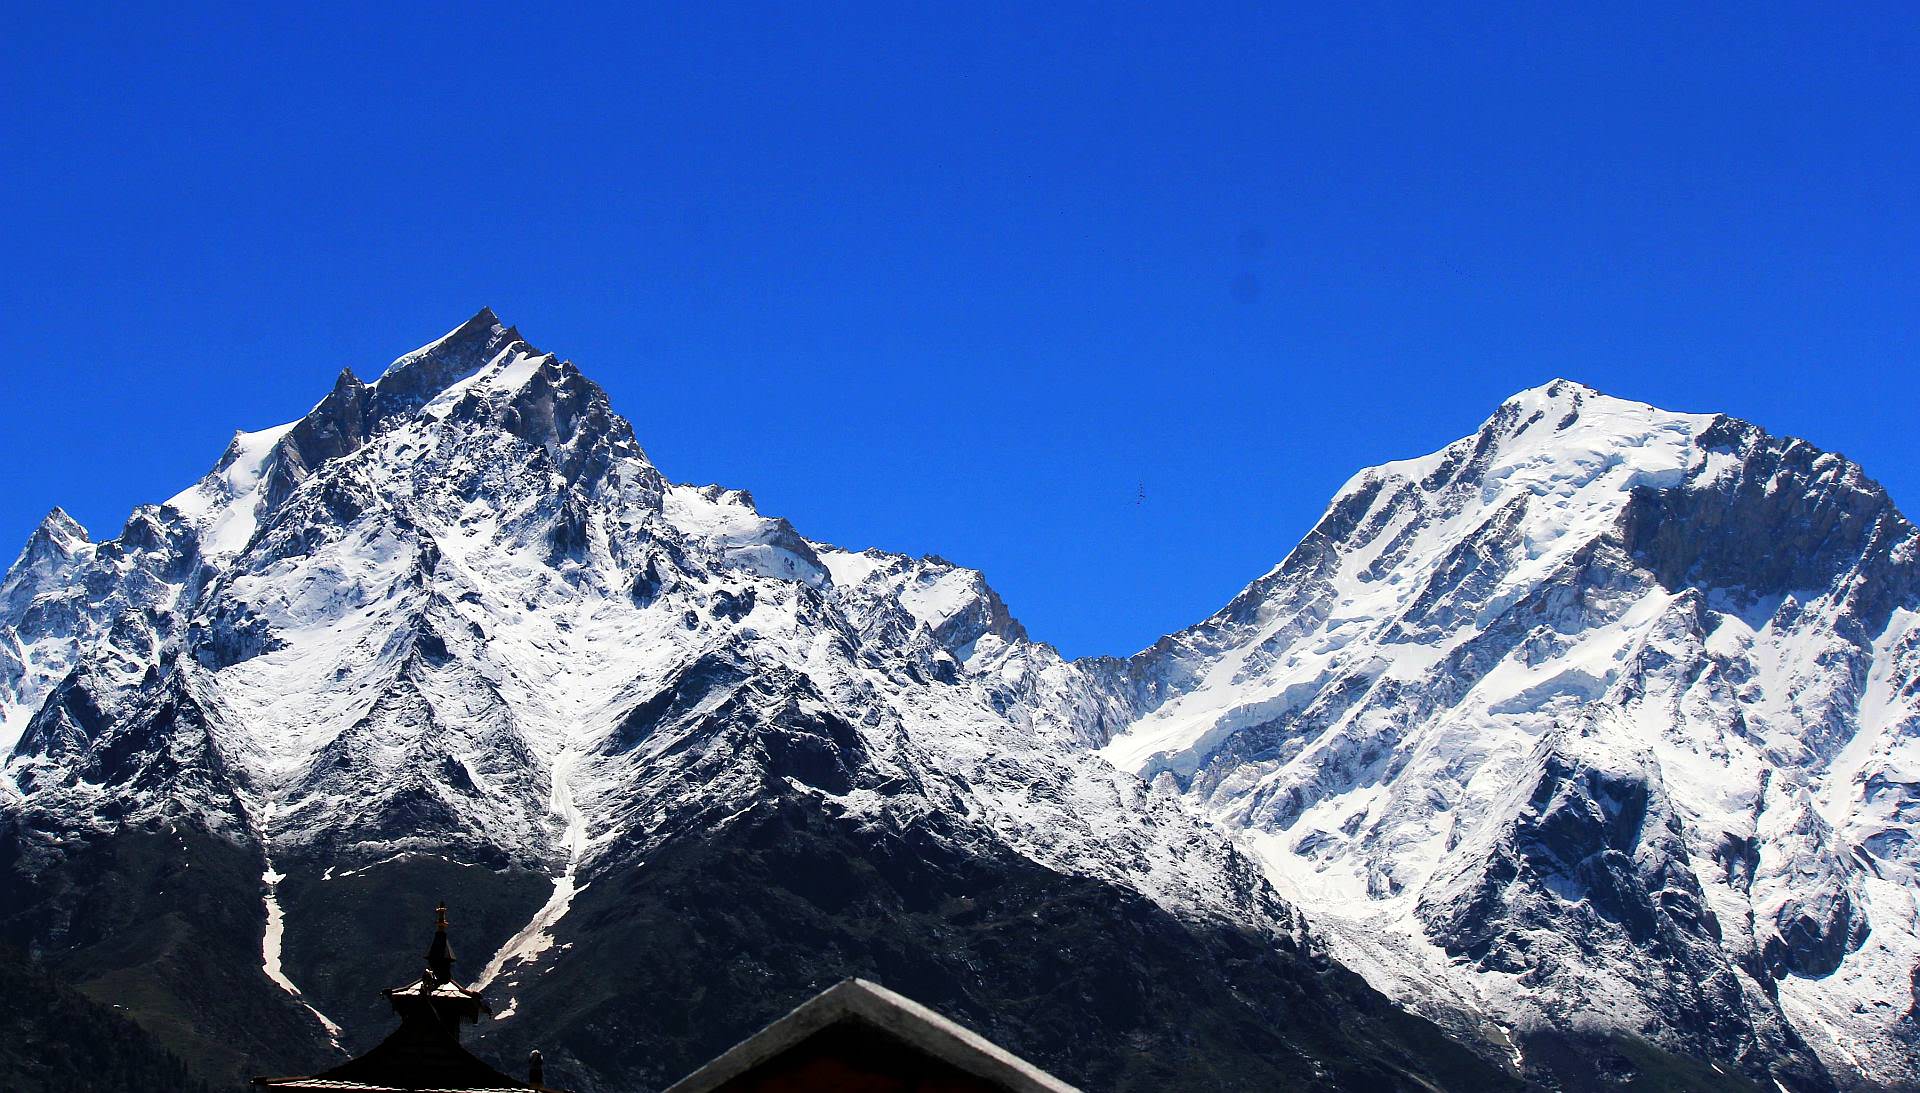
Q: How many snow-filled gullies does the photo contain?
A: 2